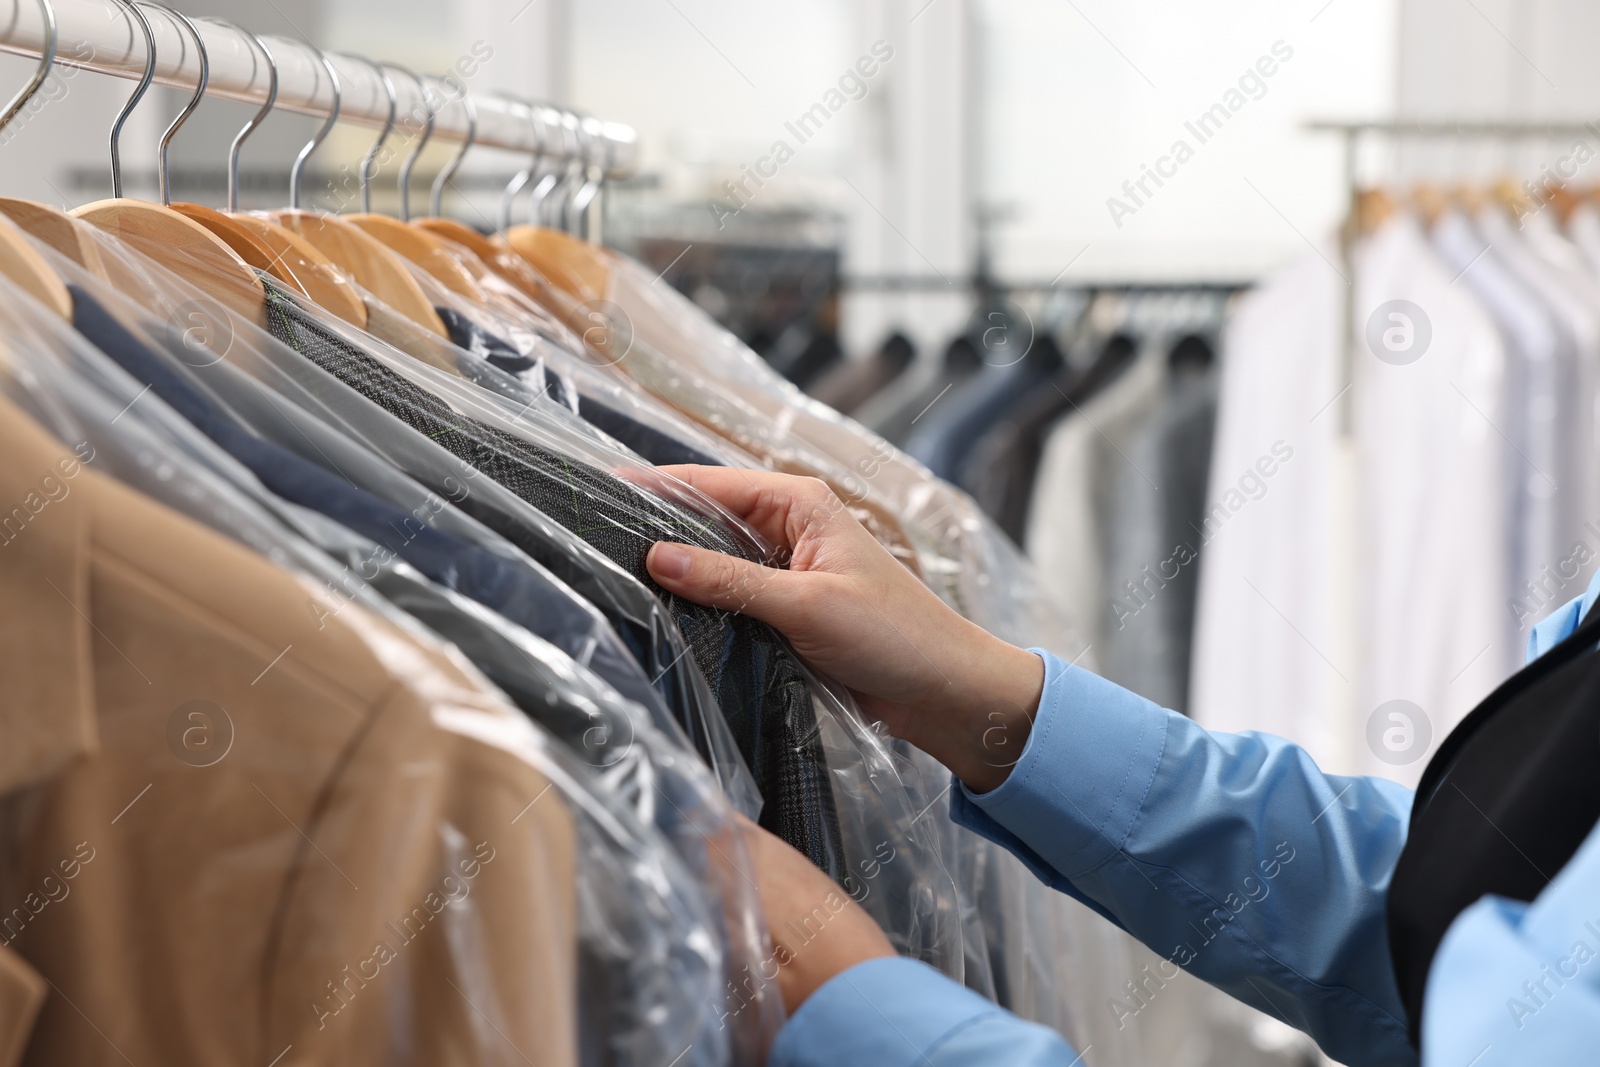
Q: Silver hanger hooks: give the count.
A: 12